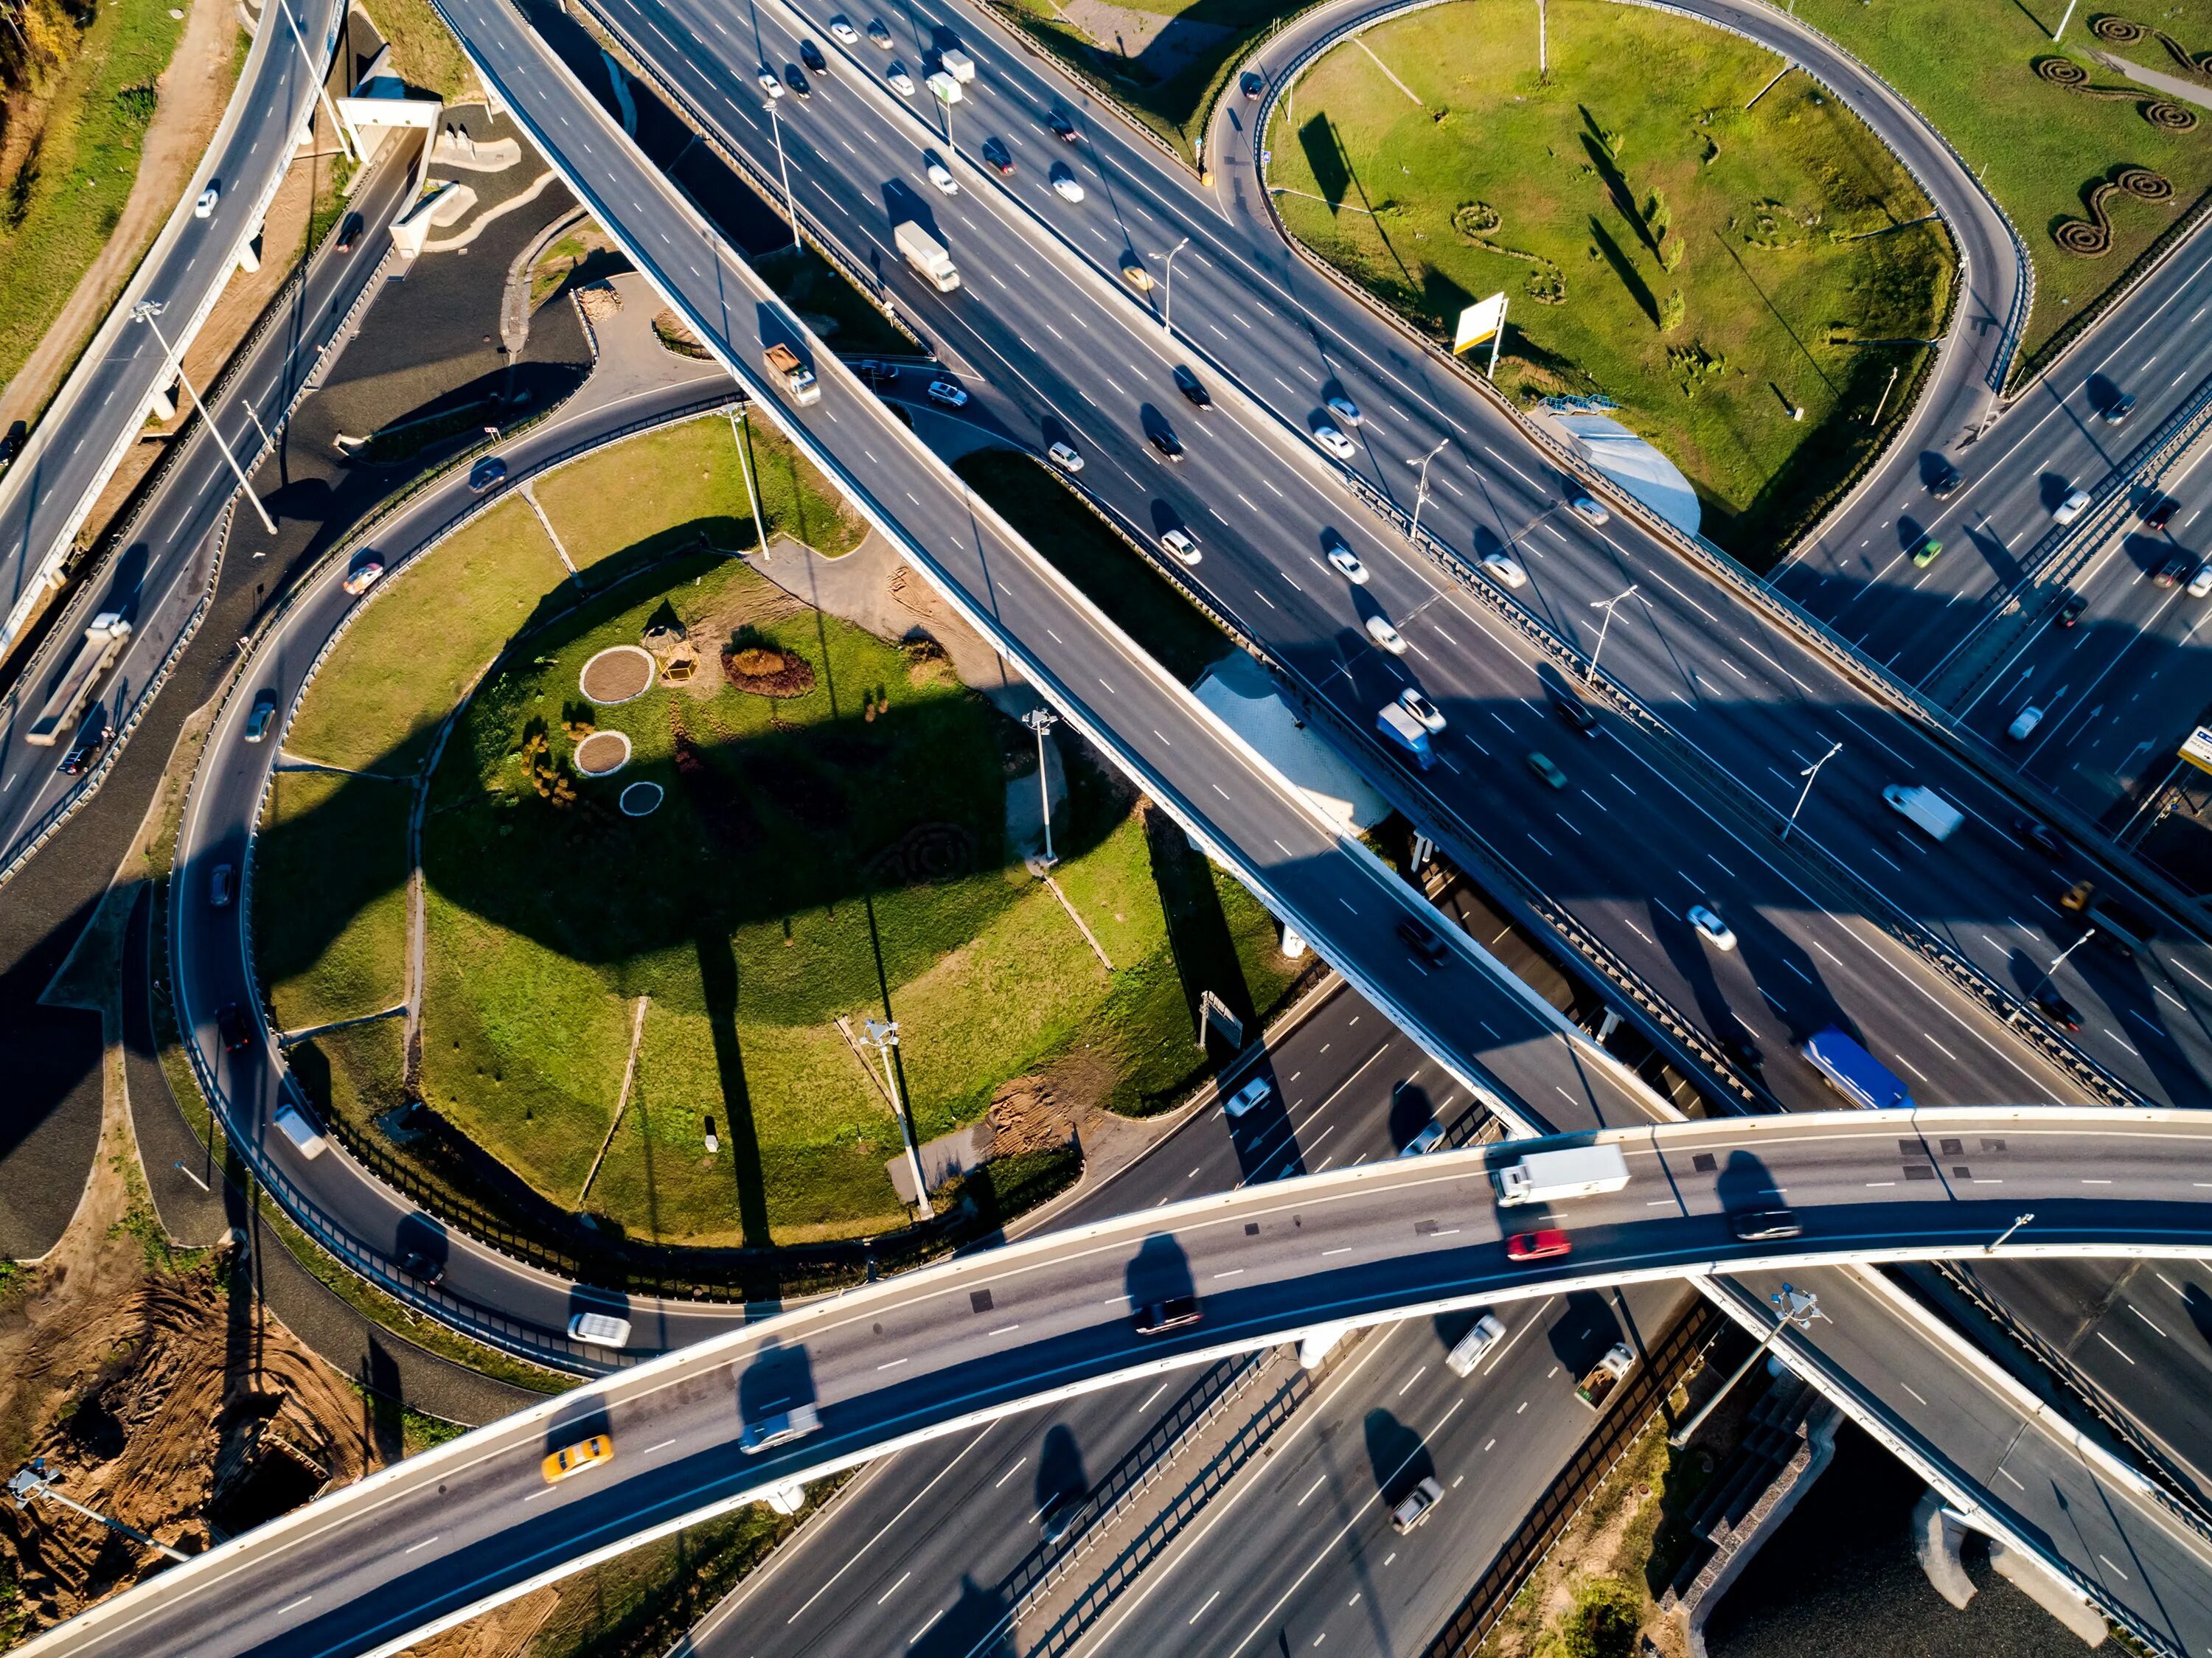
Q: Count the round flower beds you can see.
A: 3